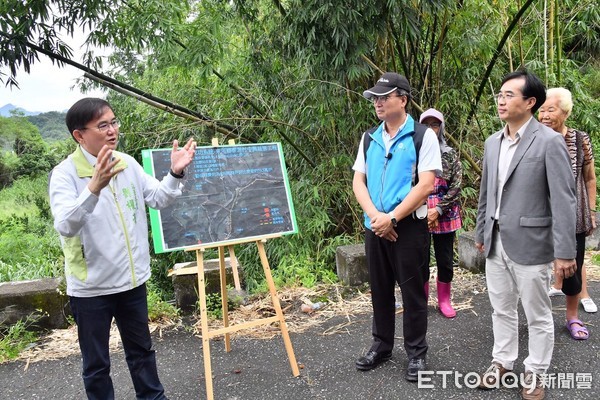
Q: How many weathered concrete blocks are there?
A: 5